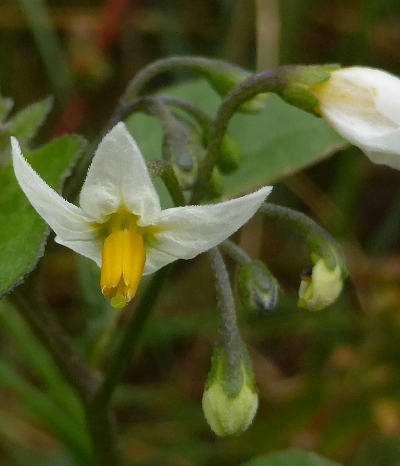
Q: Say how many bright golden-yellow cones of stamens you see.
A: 1